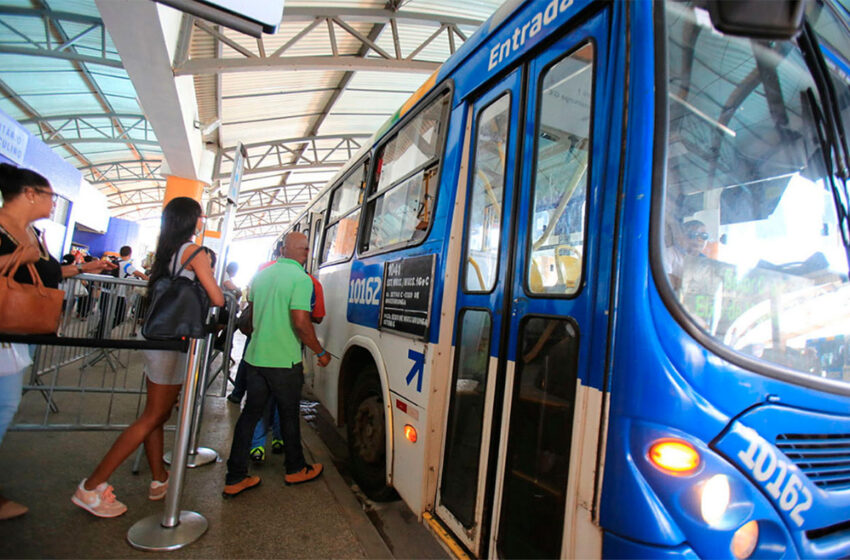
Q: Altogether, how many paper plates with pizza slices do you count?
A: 0